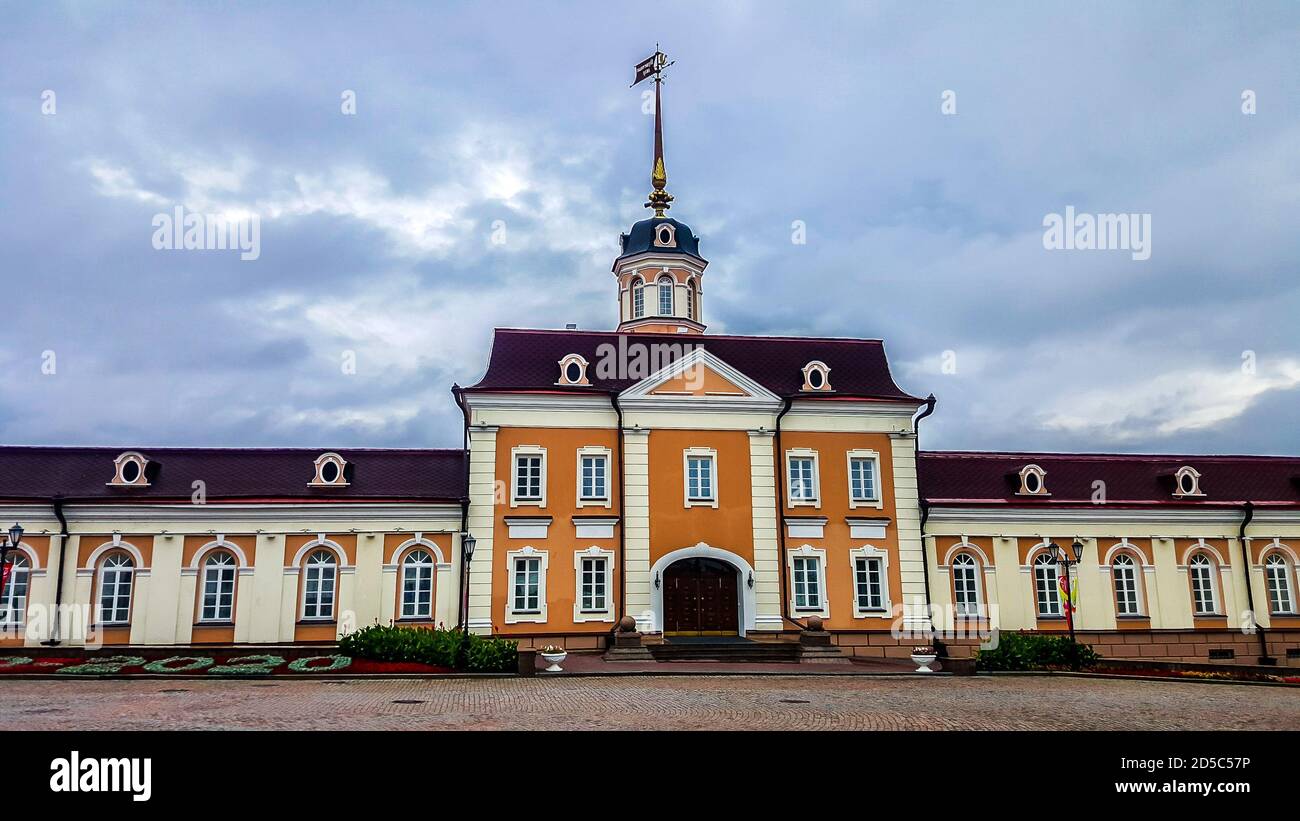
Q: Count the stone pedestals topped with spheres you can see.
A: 2